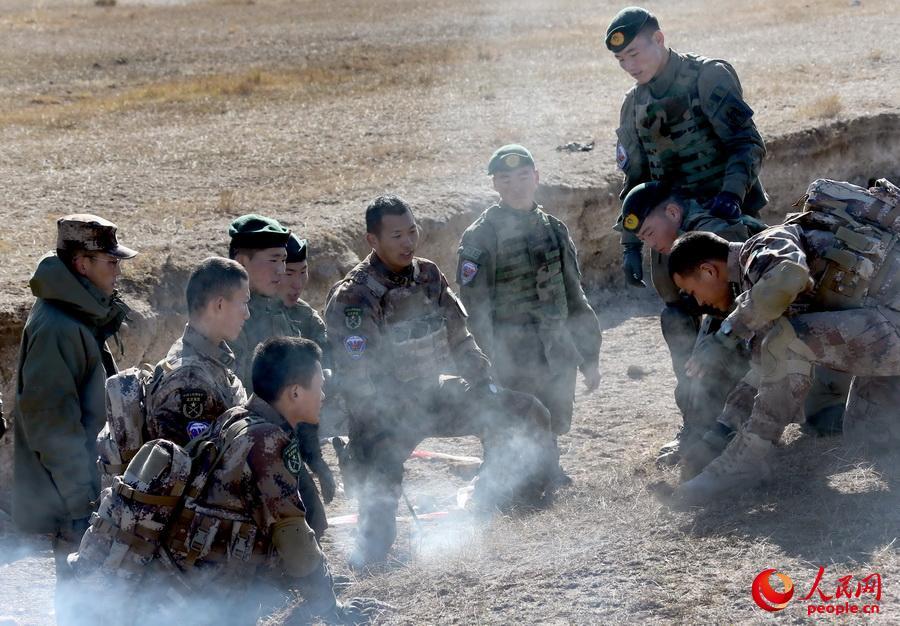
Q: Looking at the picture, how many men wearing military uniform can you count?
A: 10